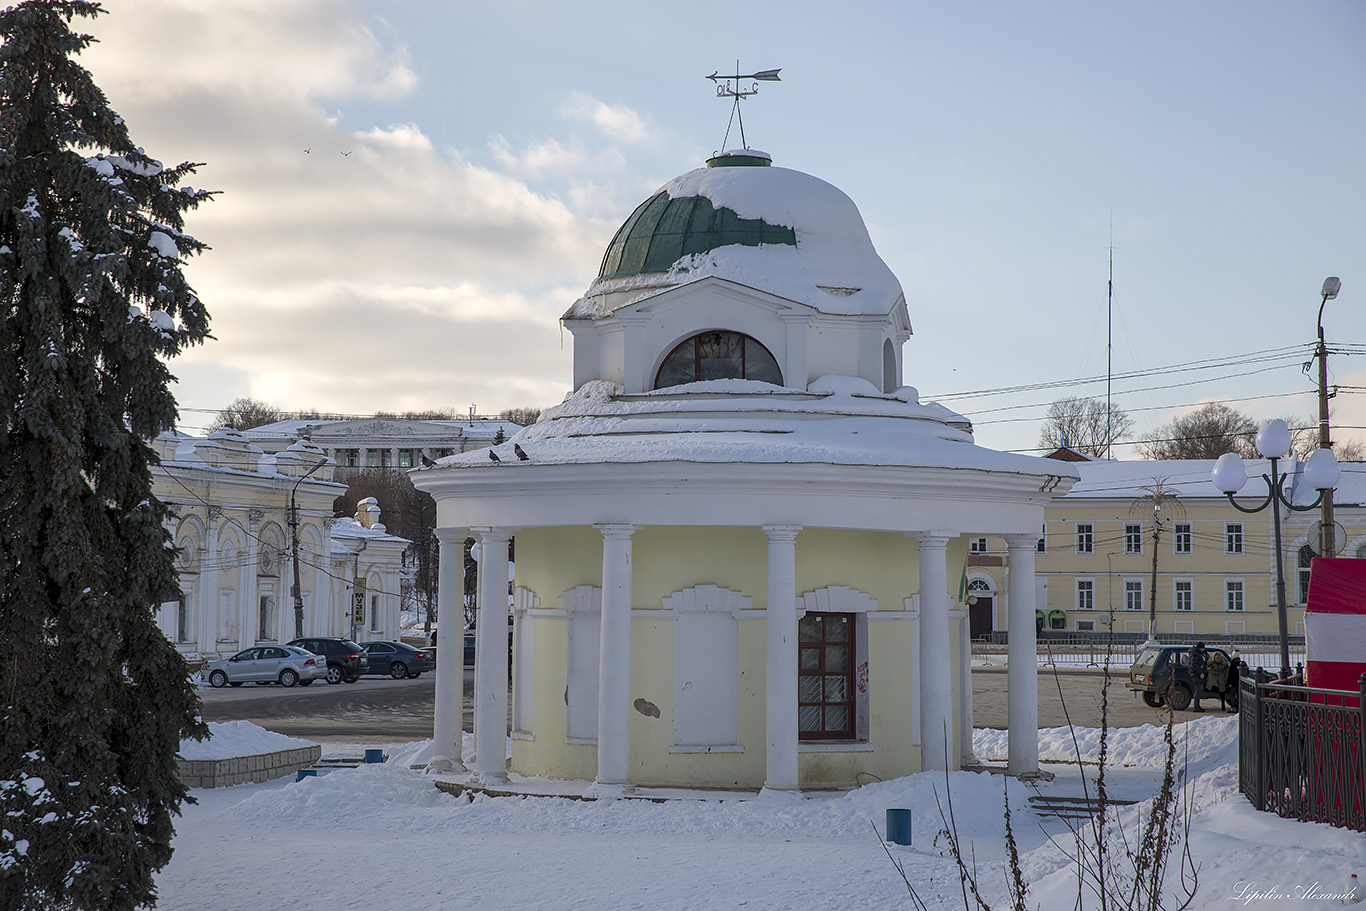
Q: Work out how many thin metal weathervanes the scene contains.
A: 1